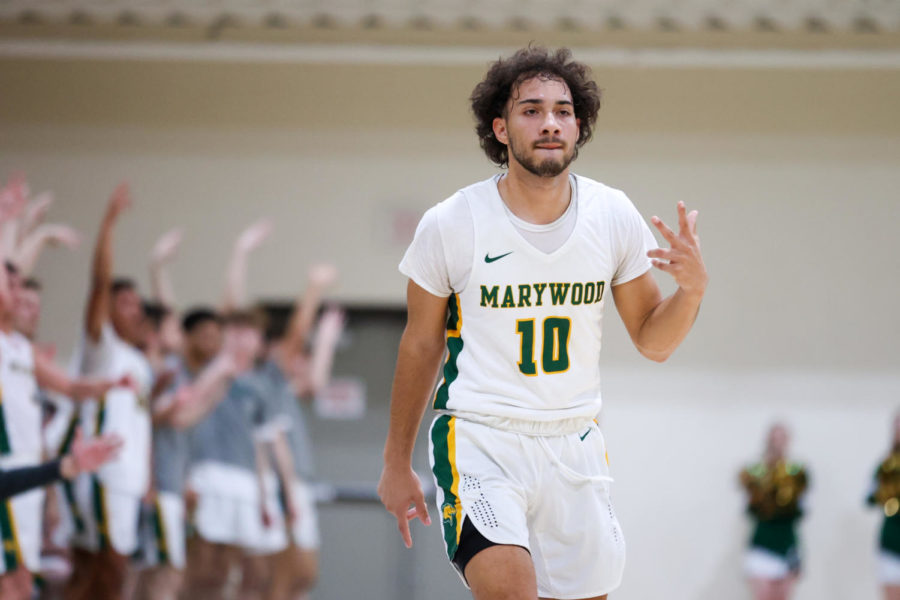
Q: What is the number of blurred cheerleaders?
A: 2